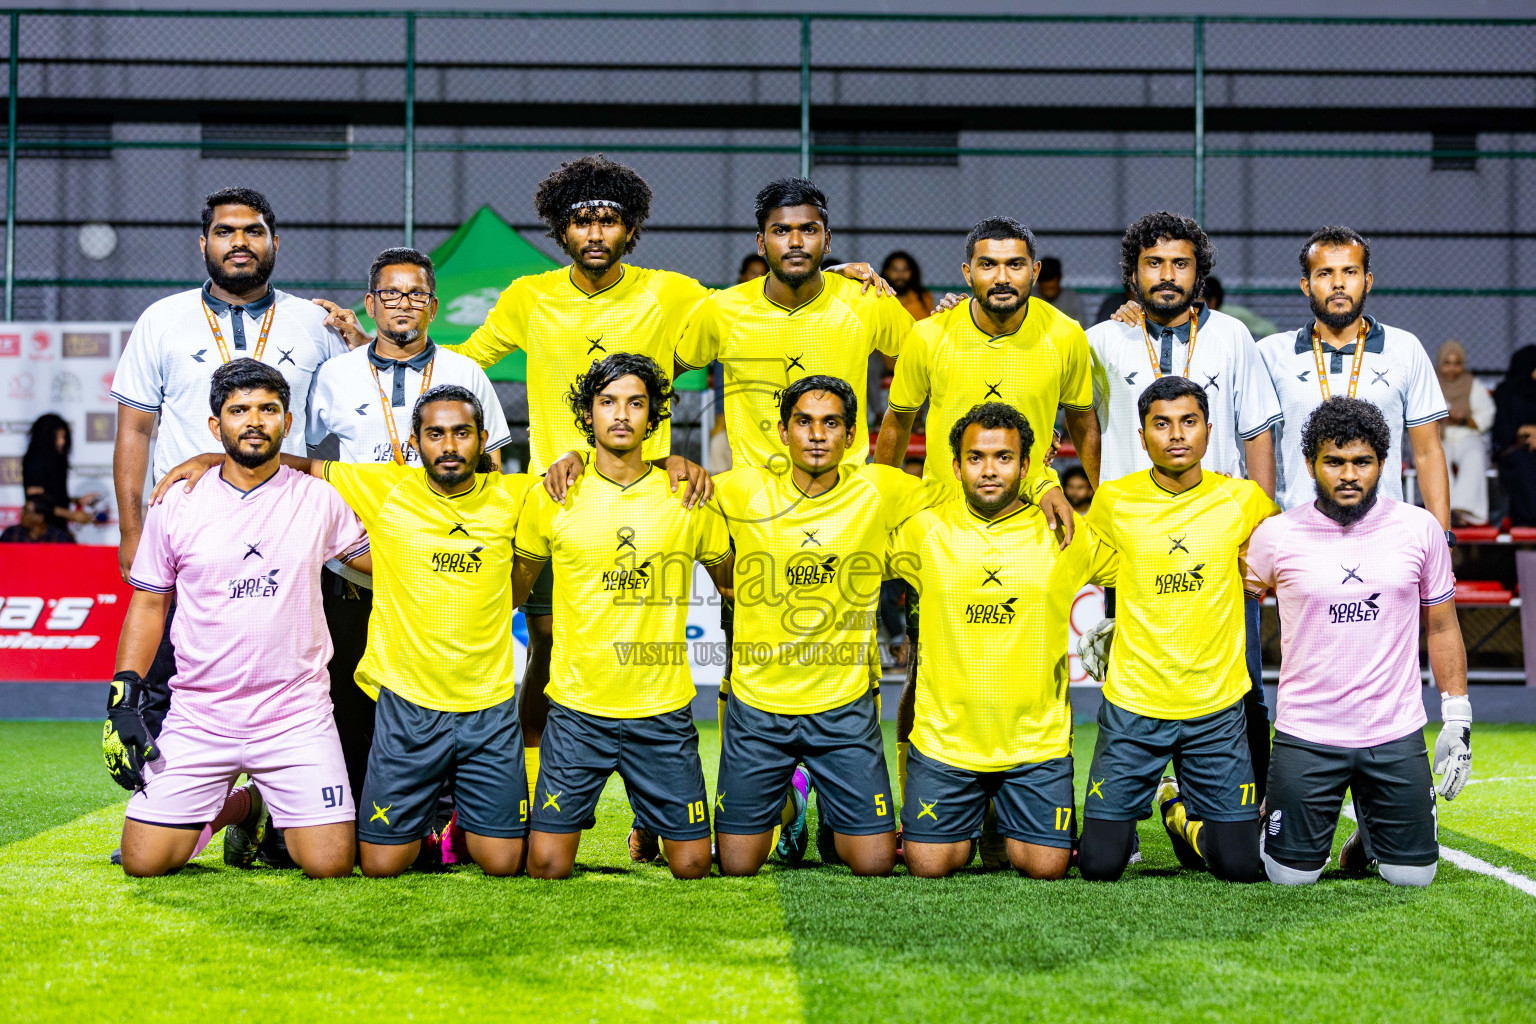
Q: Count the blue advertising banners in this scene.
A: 0